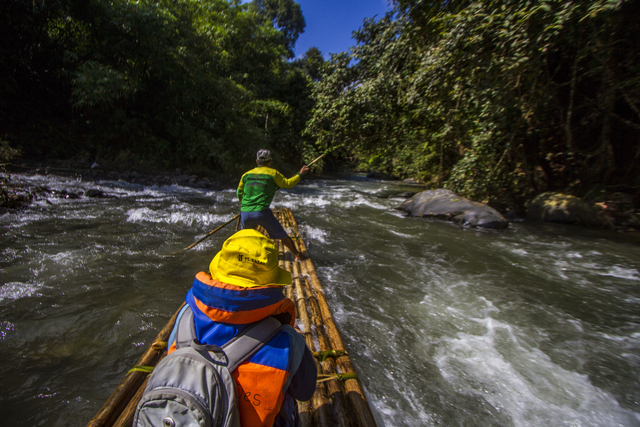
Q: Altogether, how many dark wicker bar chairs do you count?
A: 0